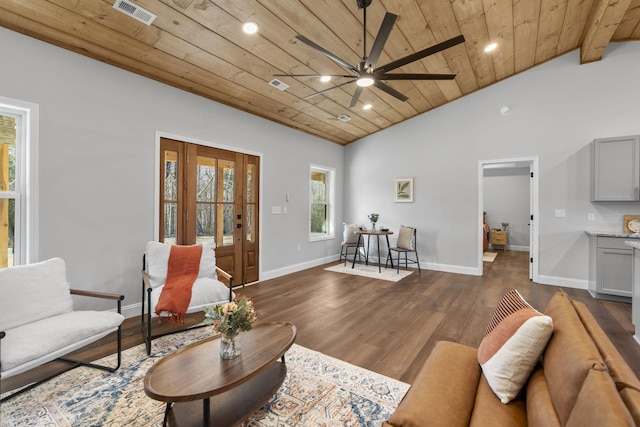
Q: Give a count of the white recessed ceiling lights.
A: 4